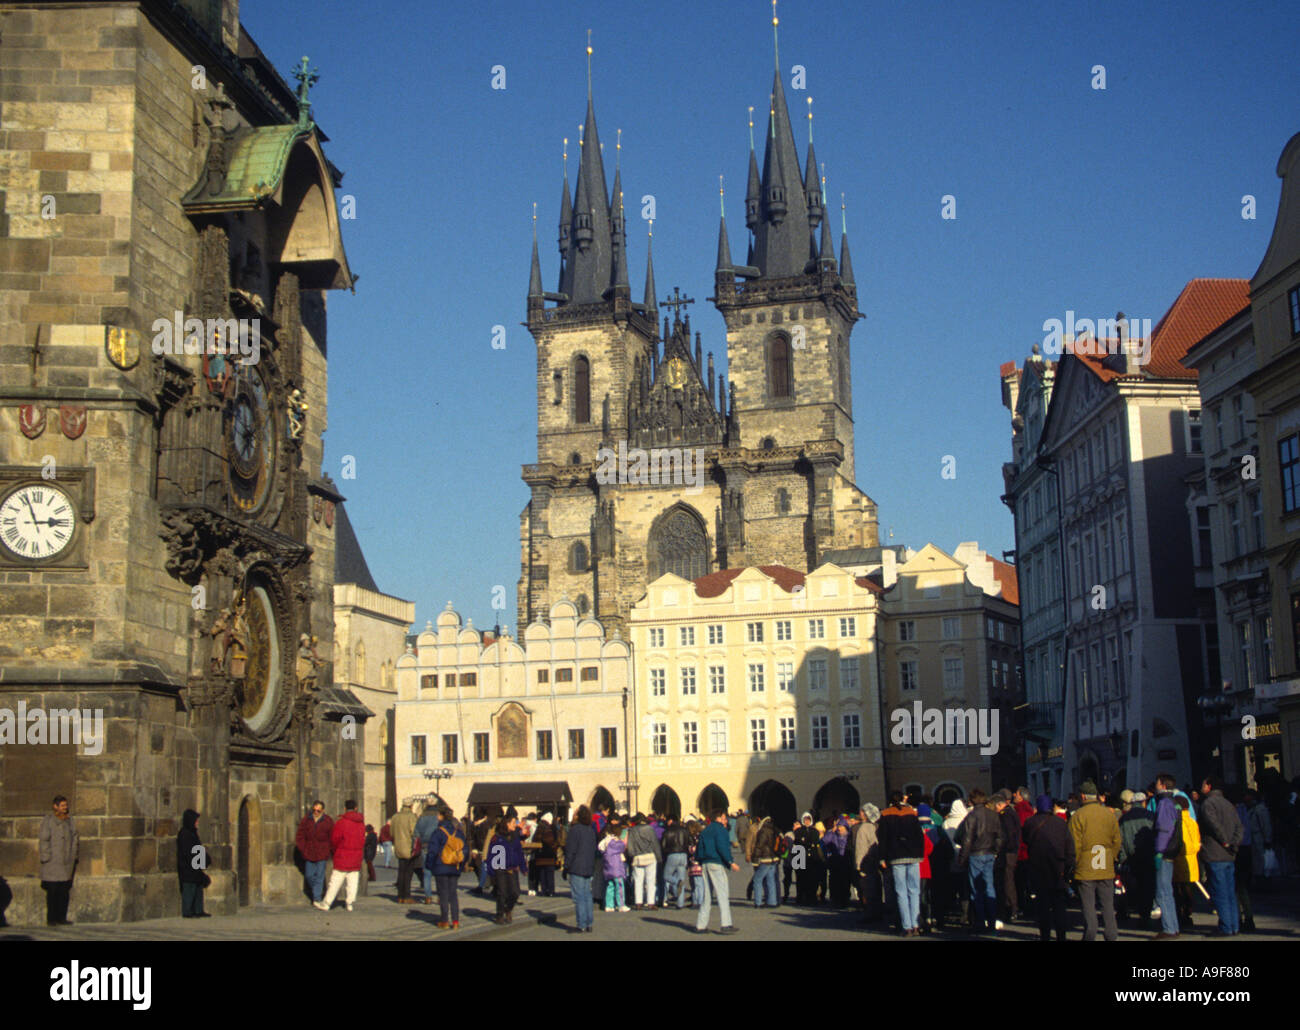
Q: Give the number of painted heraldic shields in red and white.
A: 2